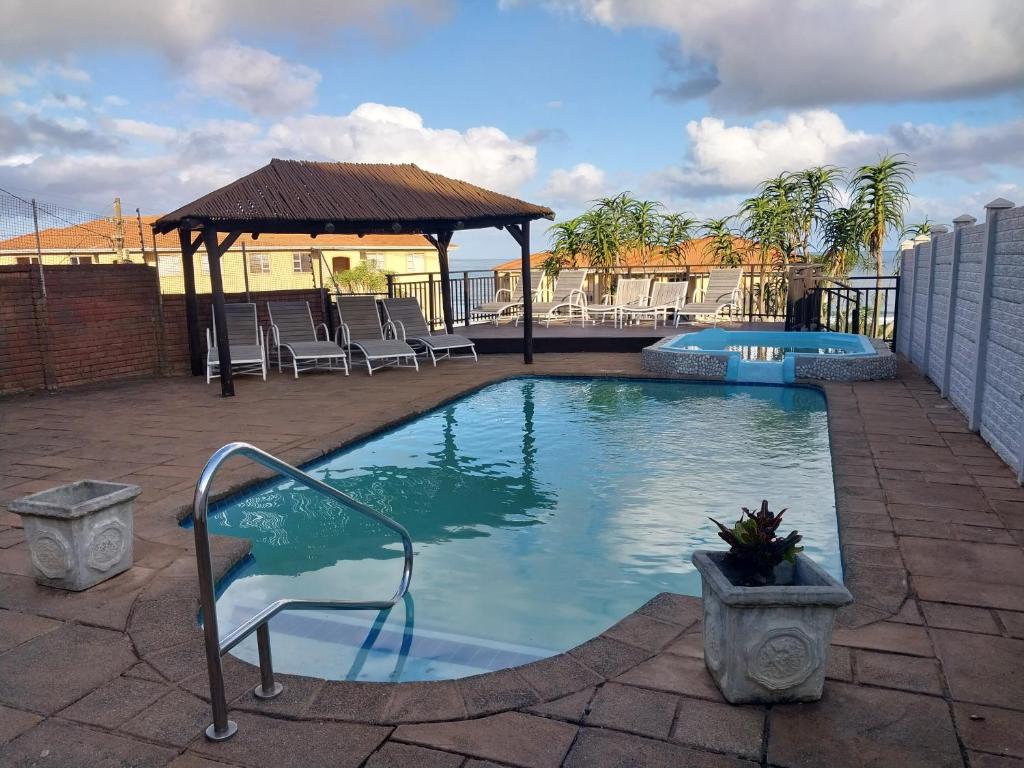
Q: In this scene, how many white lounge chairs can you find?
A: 9